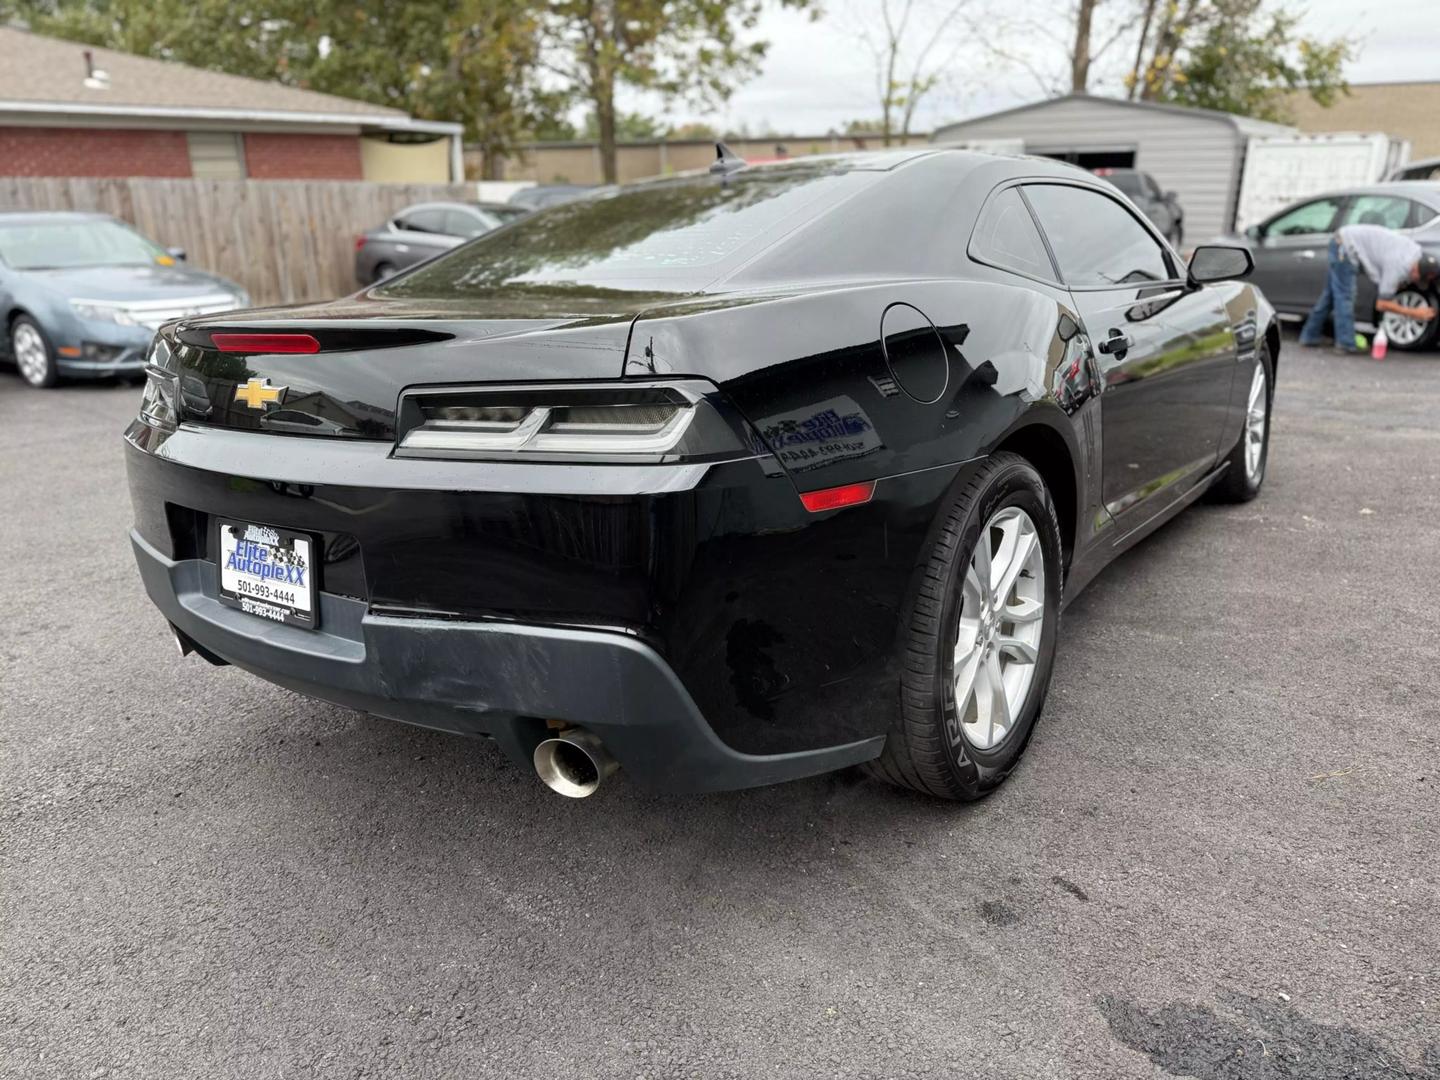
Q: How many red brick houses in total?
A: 1